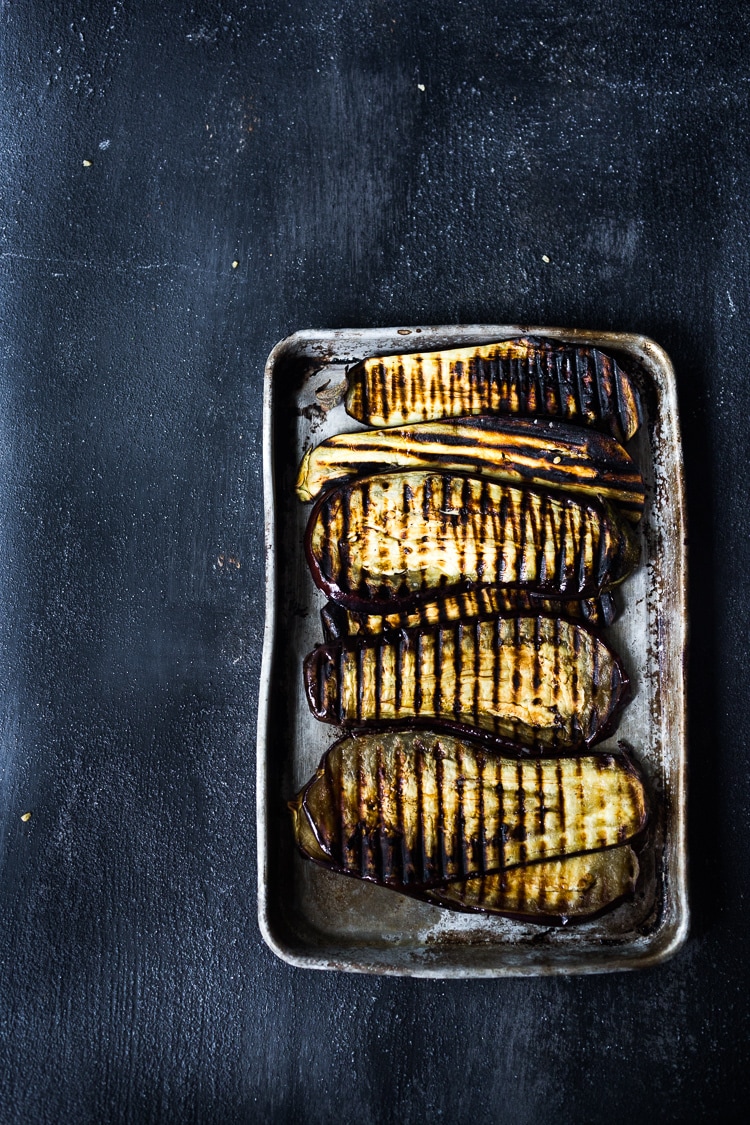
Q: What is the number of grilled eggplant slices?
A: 7